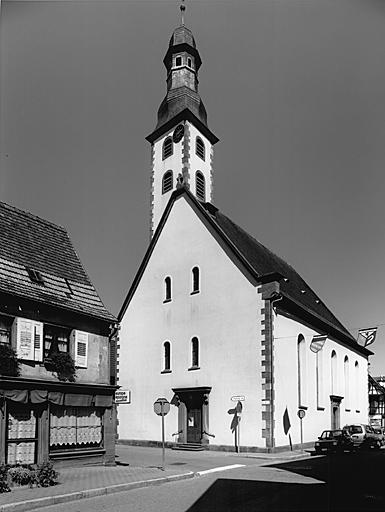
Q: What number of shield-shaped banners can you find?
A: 2